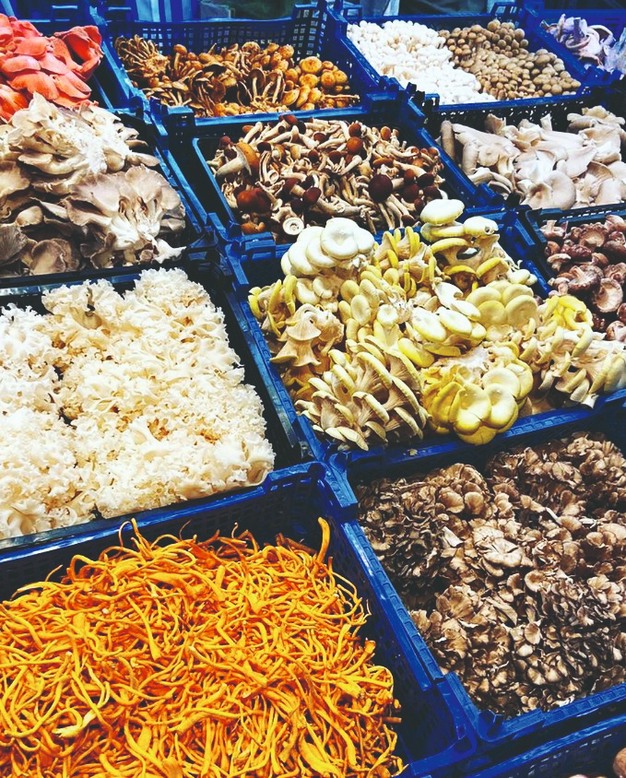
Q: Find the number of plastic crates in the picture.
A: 13